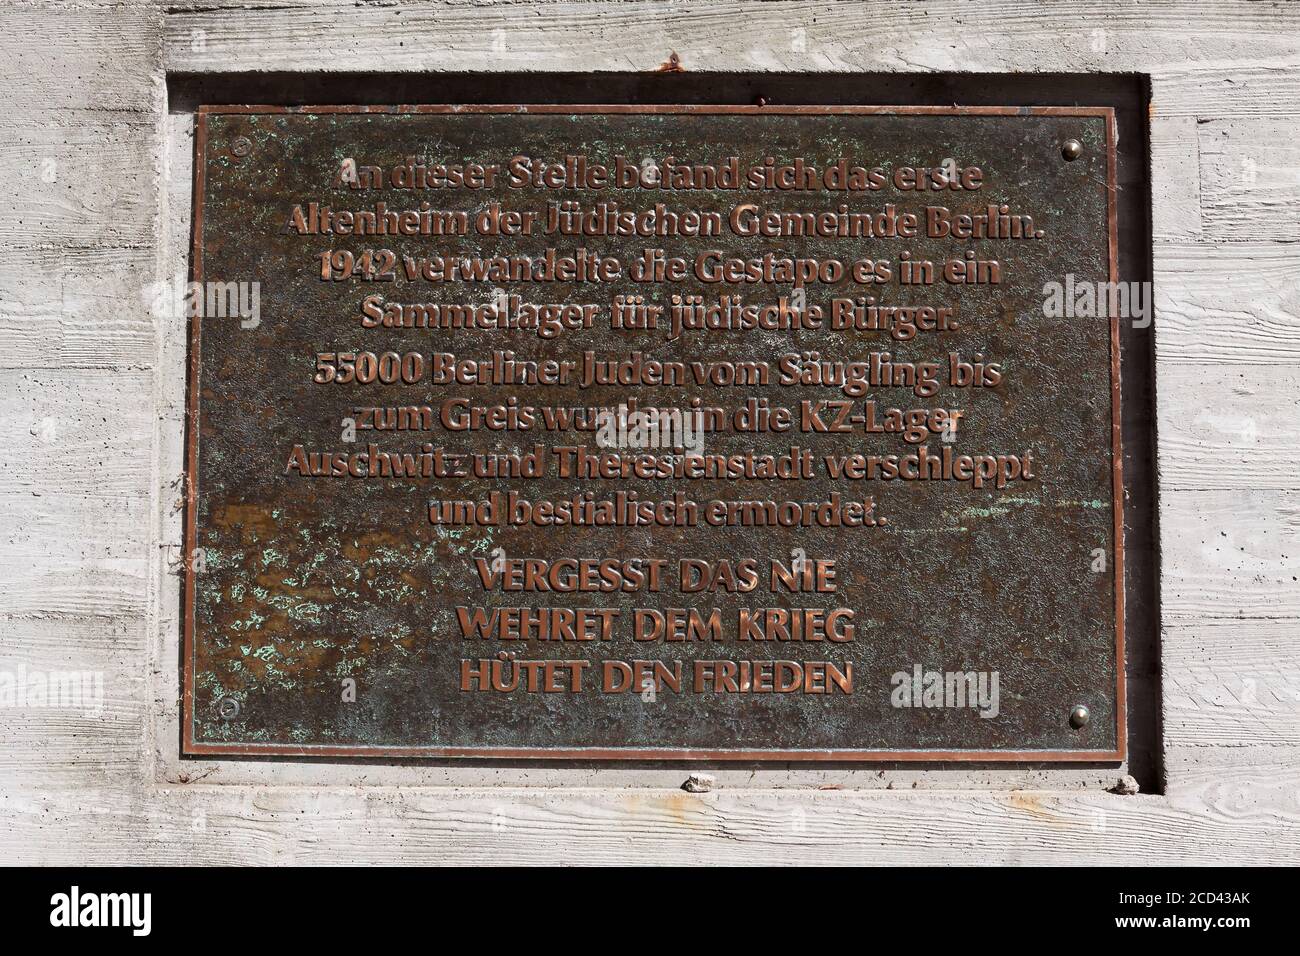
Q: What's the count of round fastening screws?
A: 4